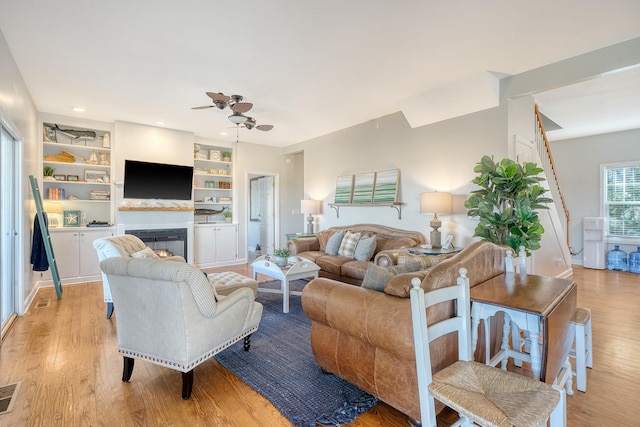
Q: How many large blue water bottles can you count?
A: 2